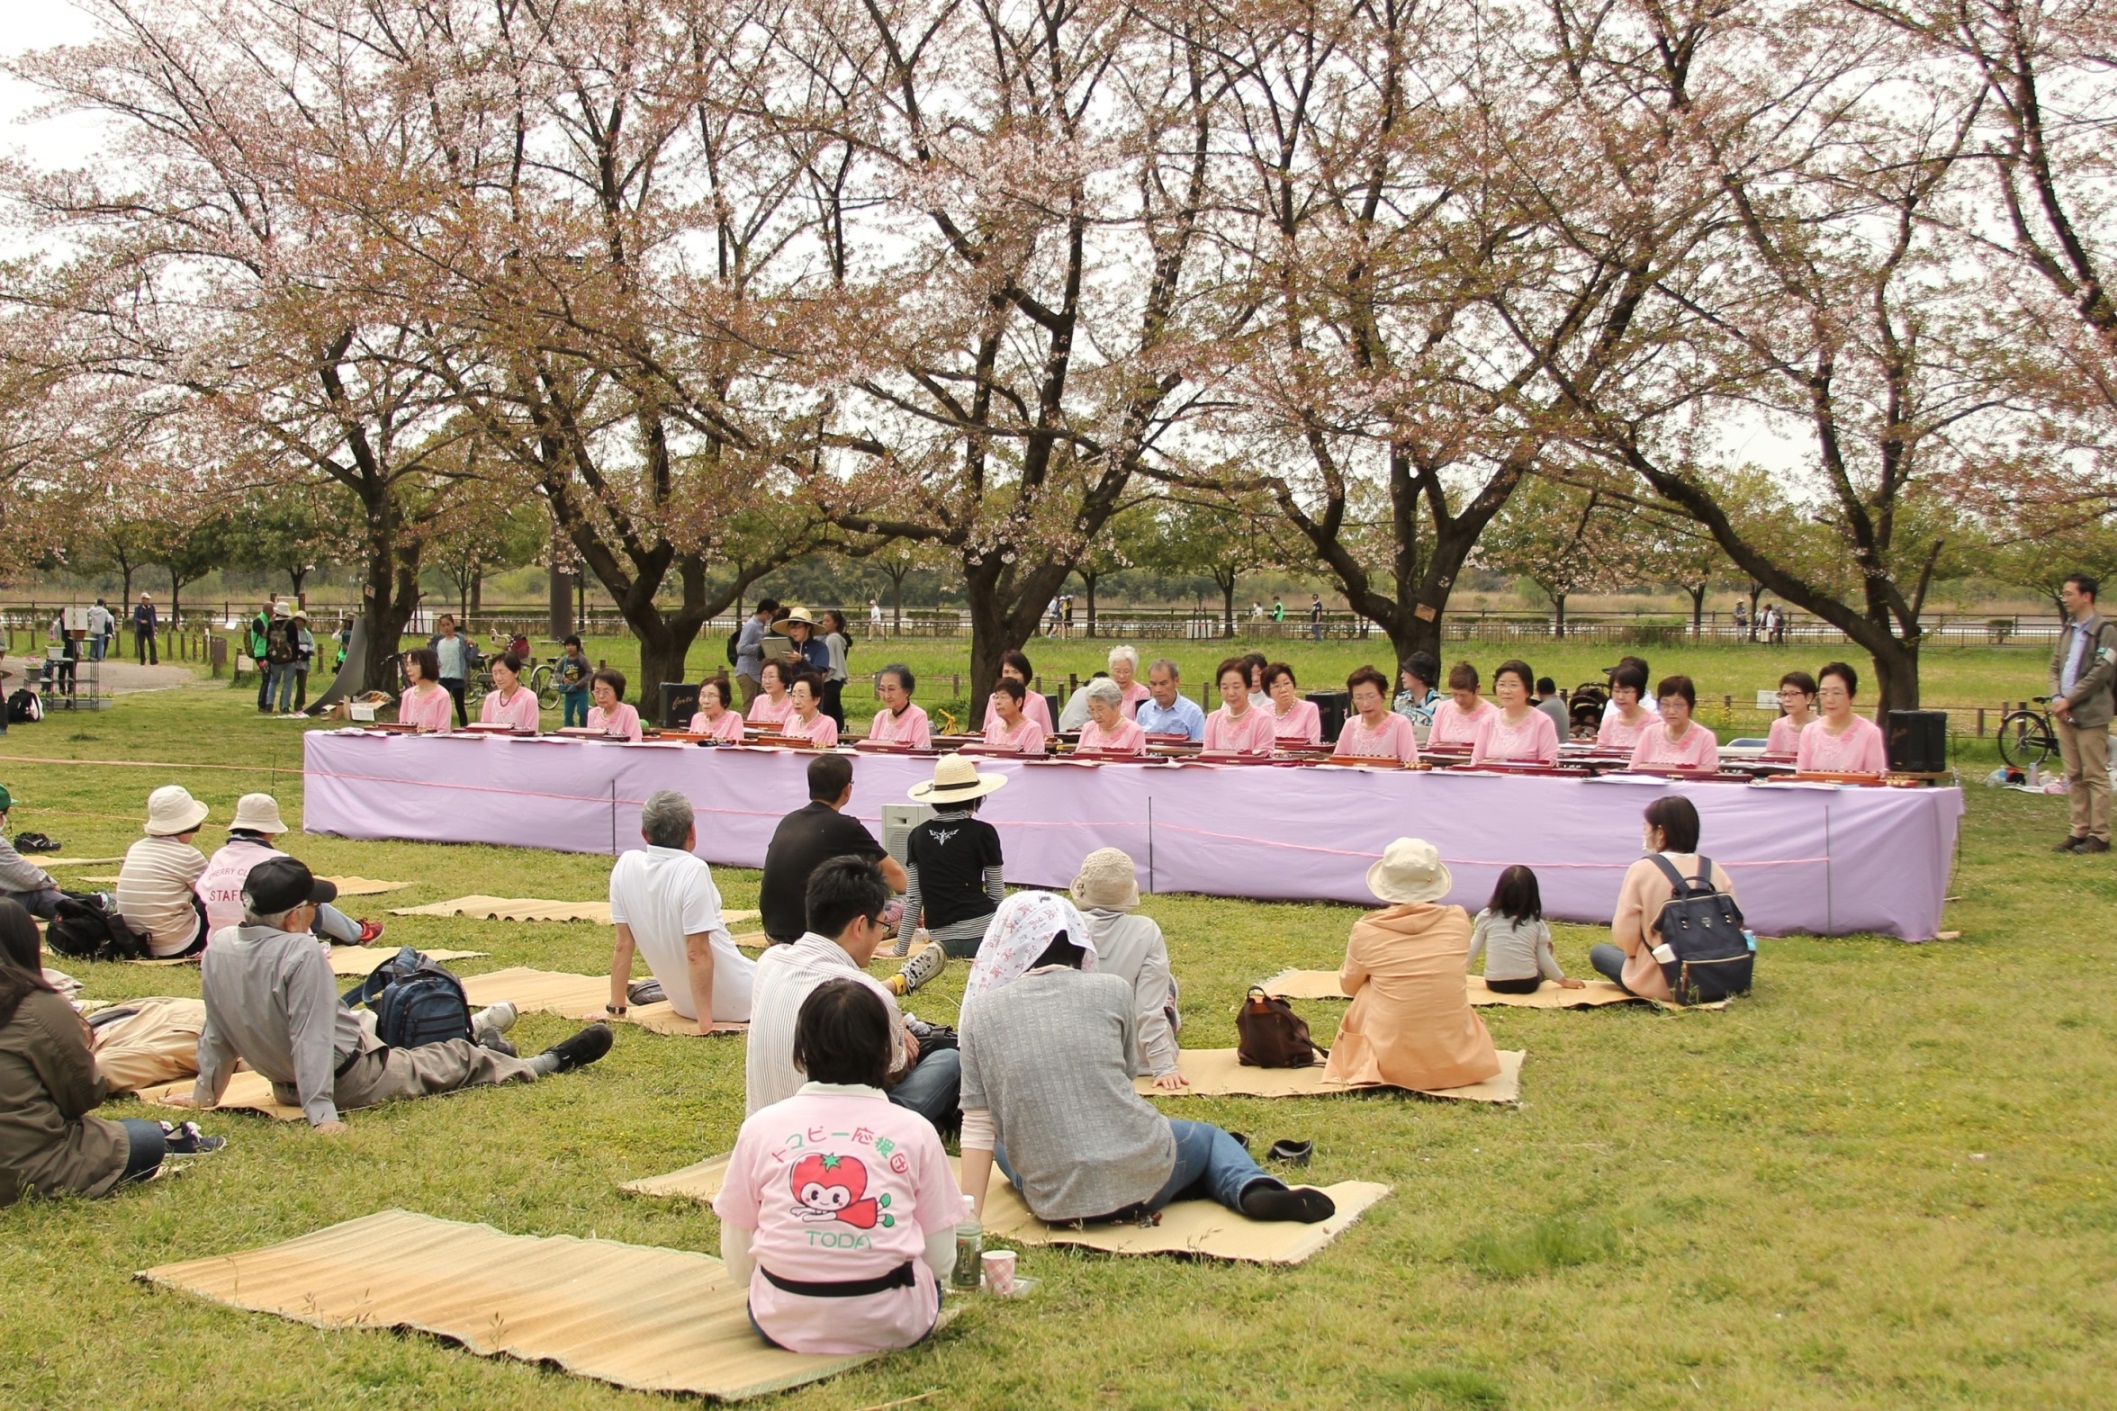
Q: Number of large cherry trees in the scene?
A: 5